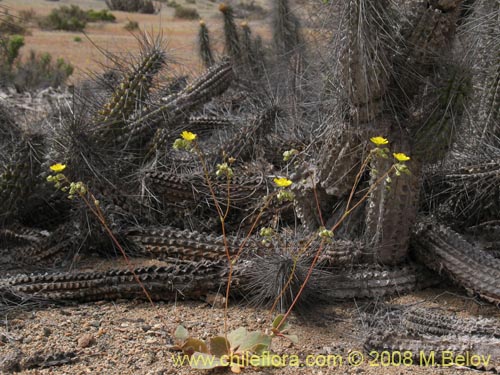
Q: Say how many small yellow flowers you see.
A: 5